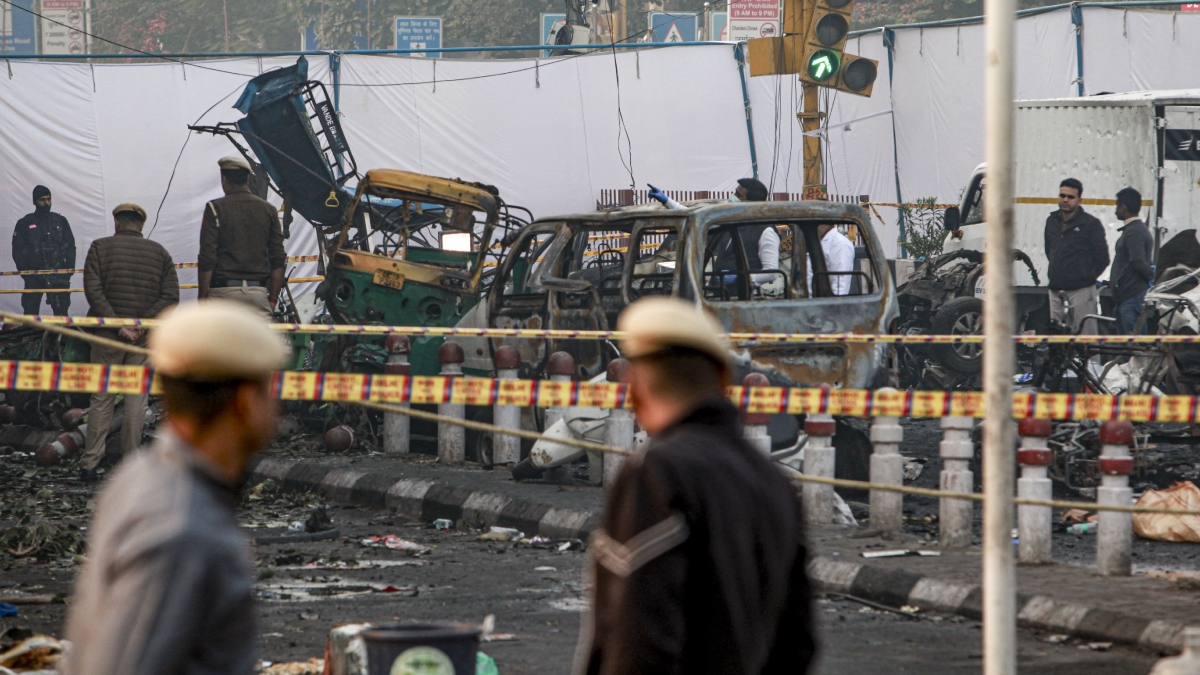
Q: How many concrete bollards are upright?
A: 11